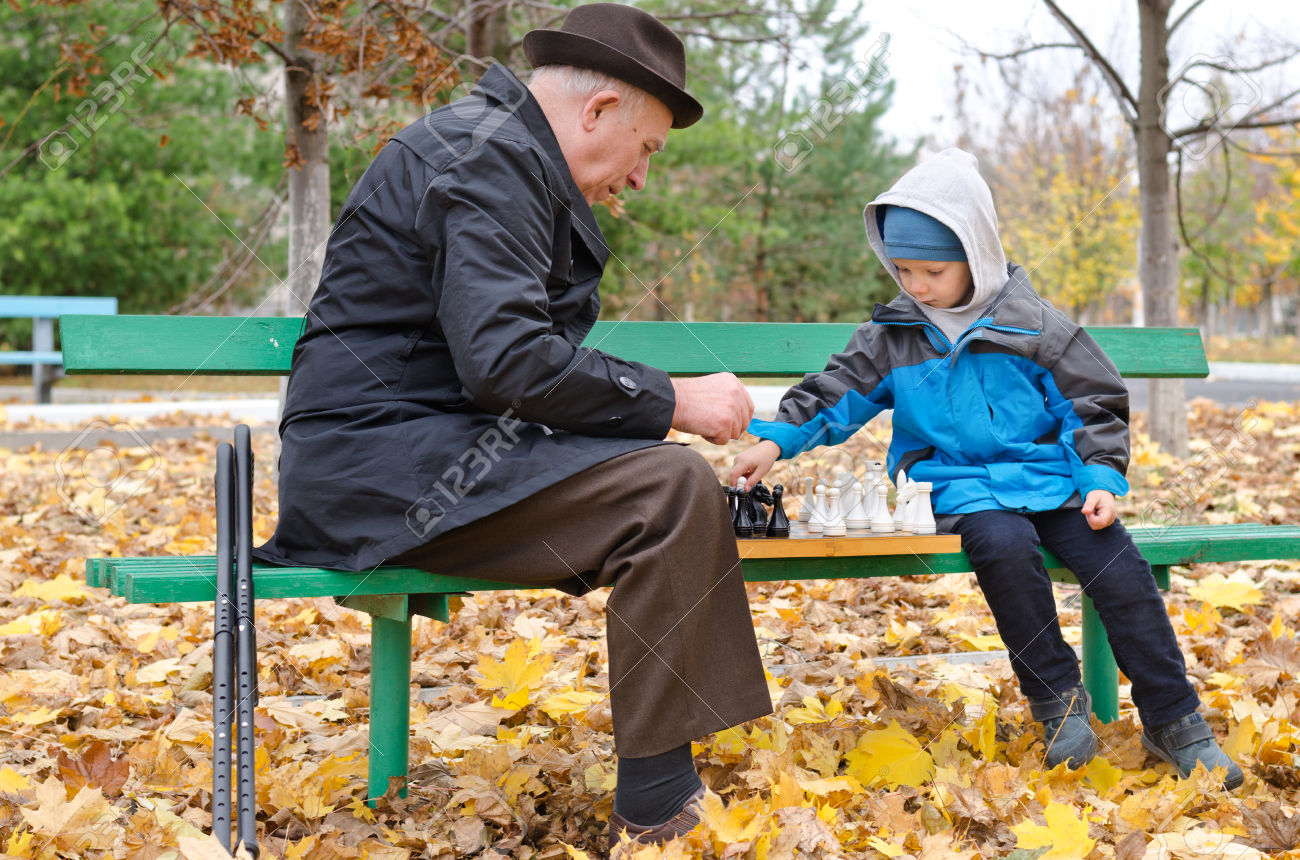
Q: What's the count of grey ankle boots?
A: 2